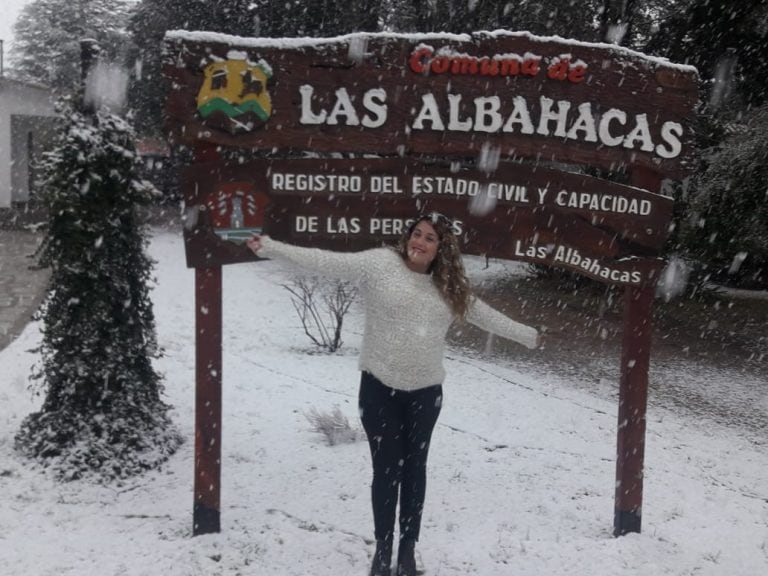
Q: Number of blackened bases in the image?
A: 2